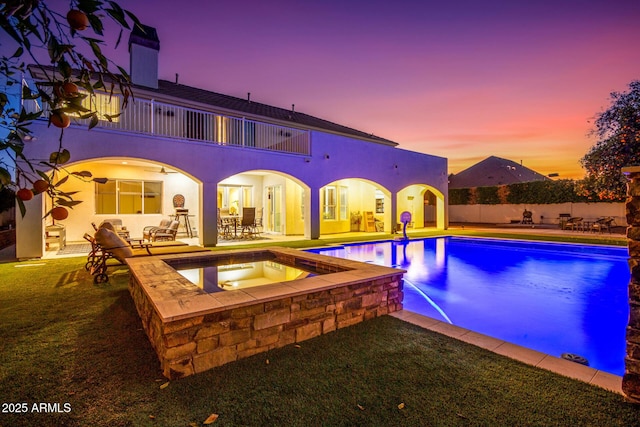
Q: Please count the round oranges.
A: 6